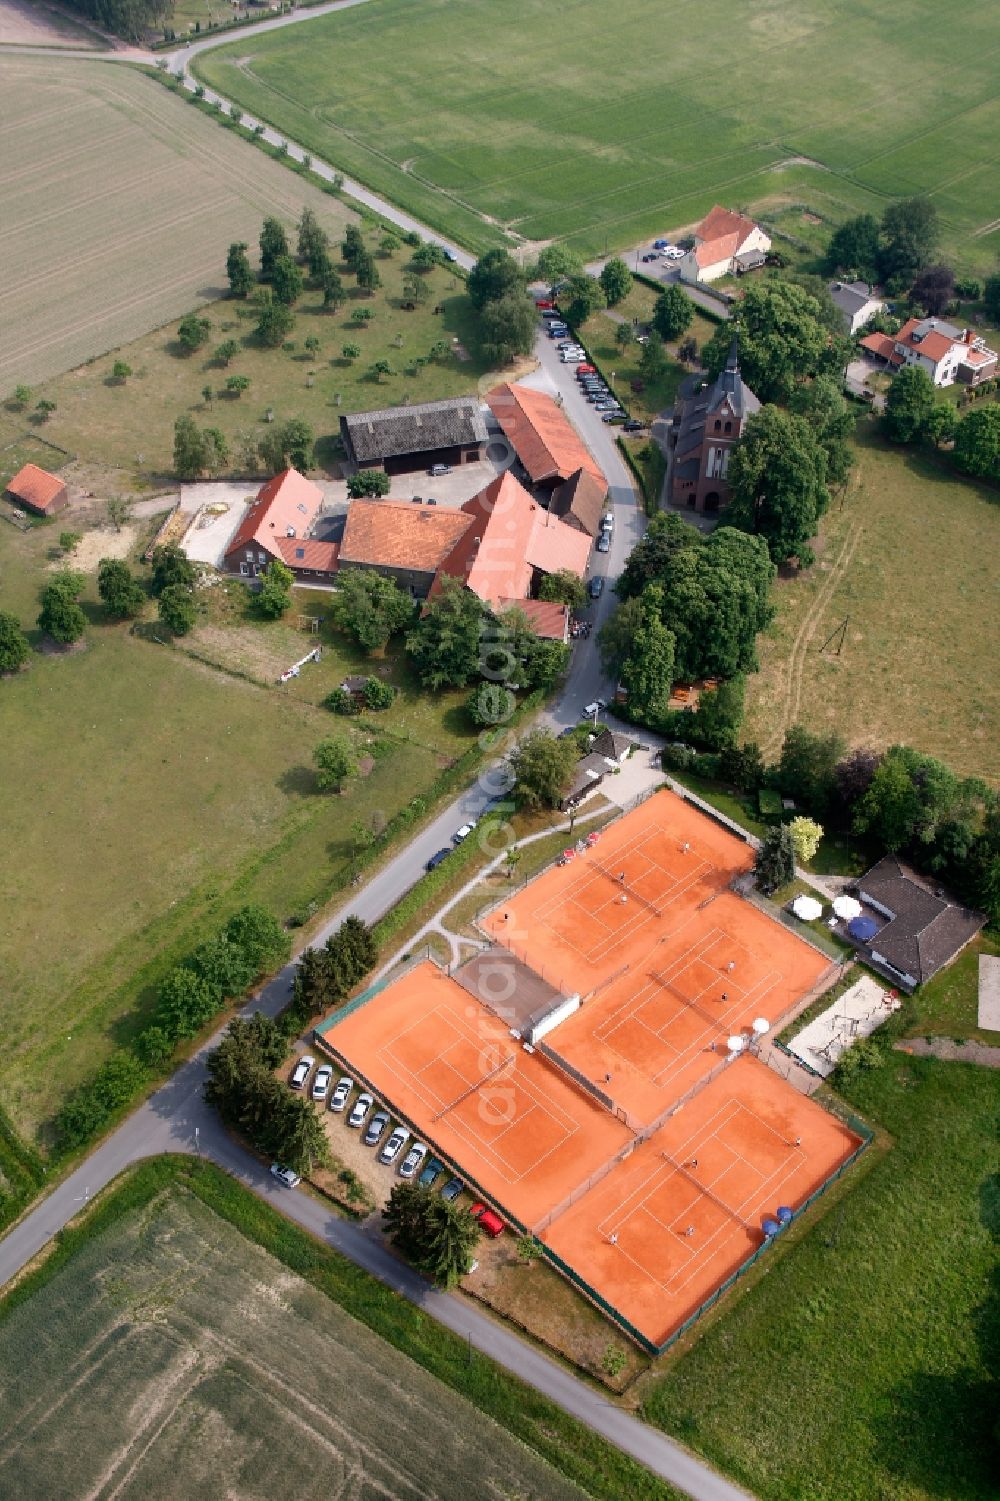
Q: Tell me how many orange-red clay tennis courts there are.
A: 4